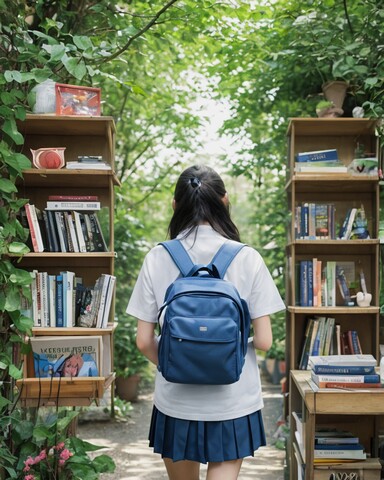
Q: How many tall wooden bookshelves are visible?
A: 2